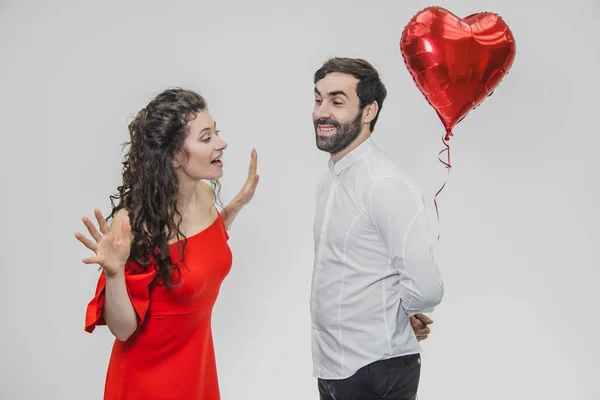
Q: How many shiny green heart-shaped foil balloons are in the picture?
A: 0